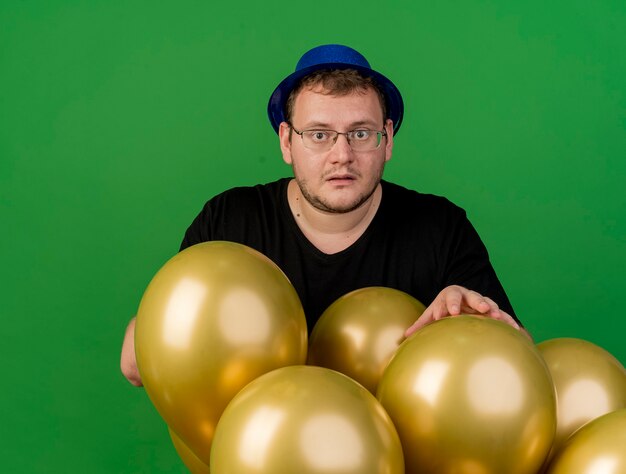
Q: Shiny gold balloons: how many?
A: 7